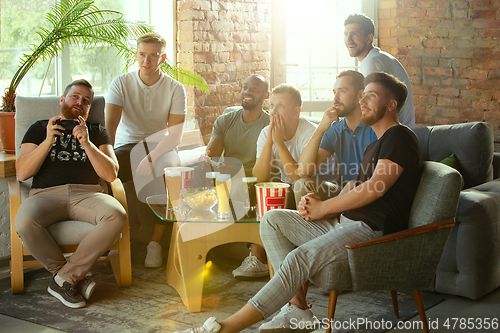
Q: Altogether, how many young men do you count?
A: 7